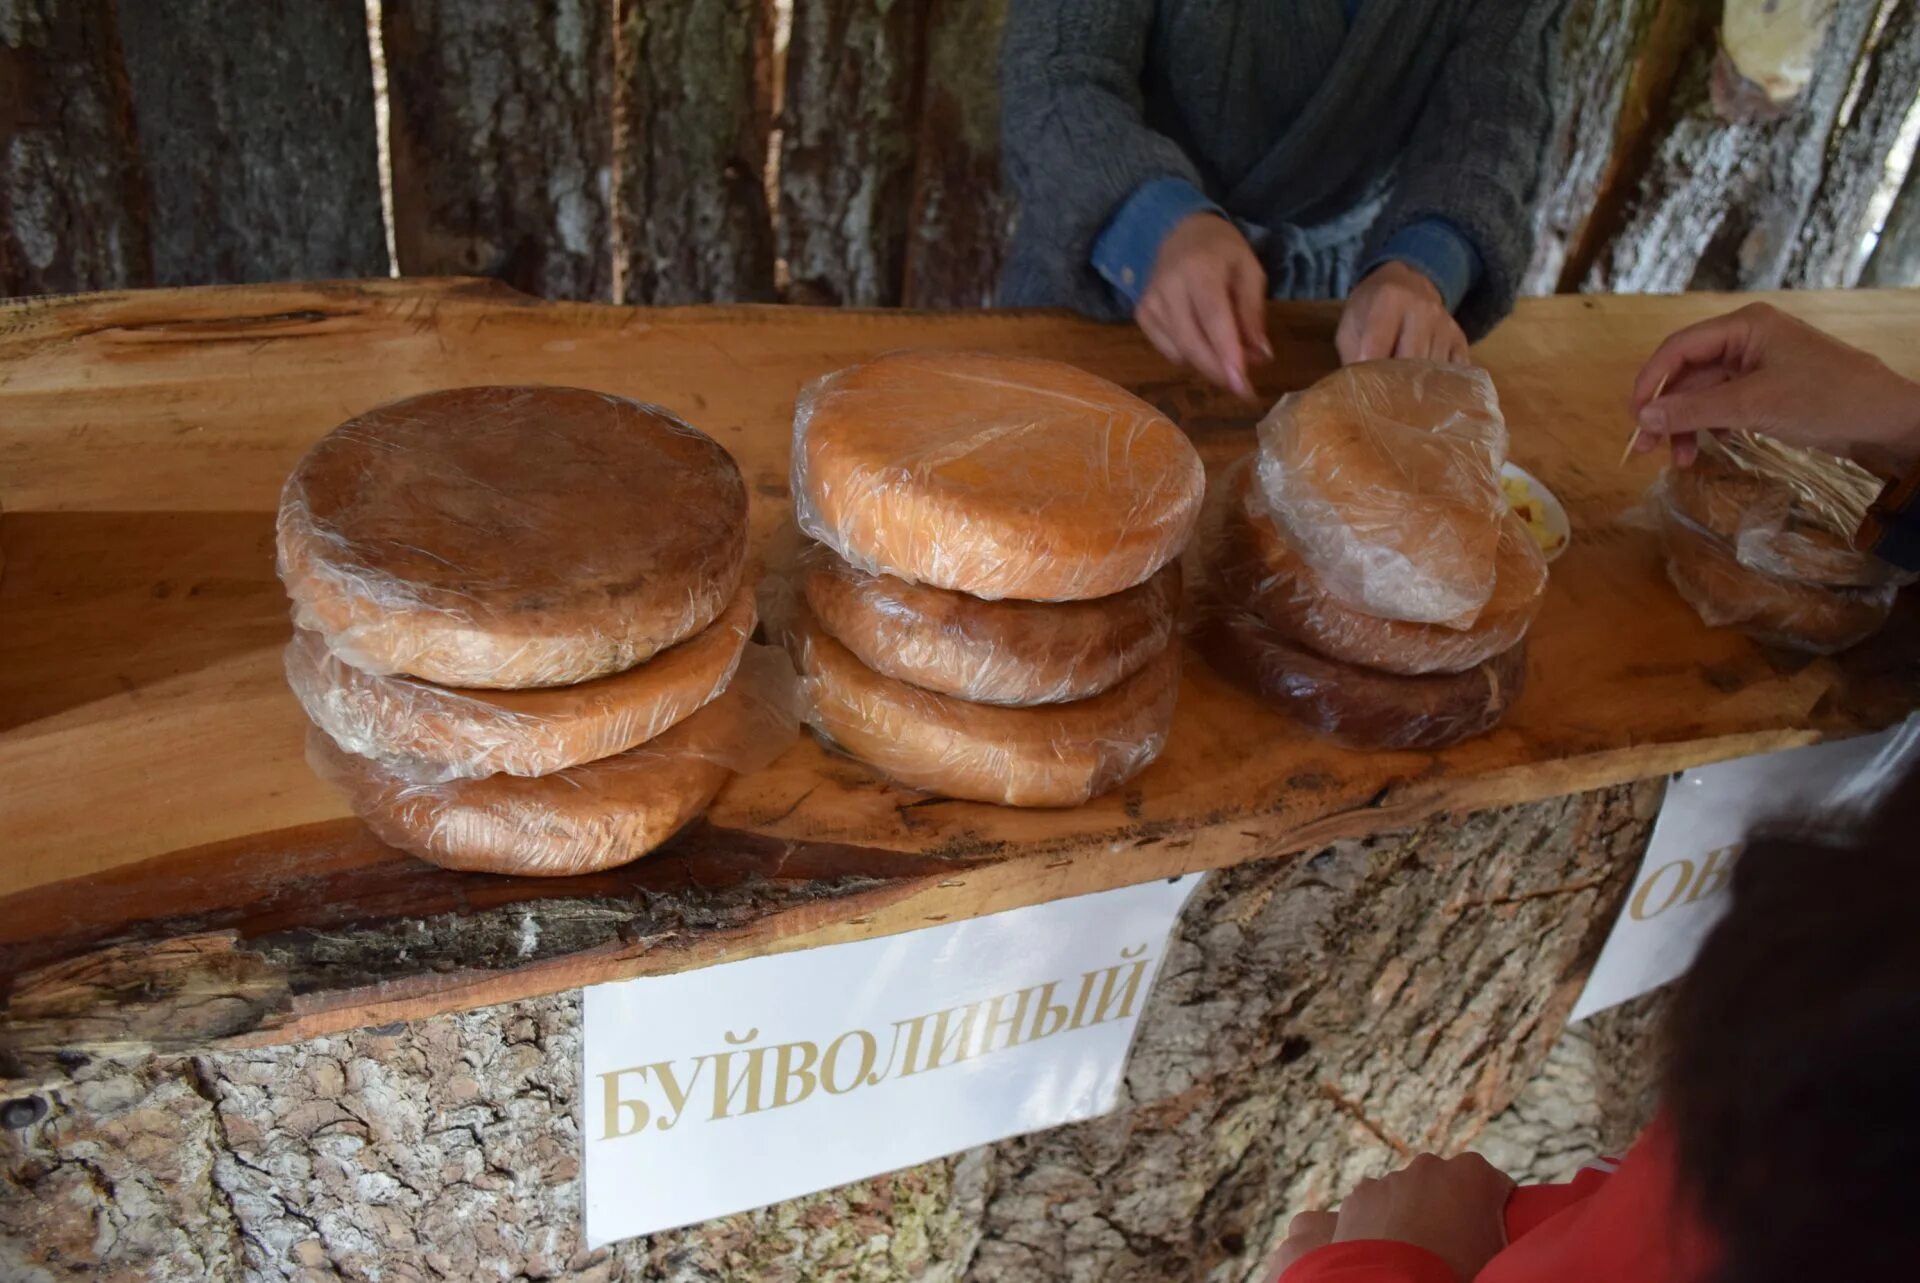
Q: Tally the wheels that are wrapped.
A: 11